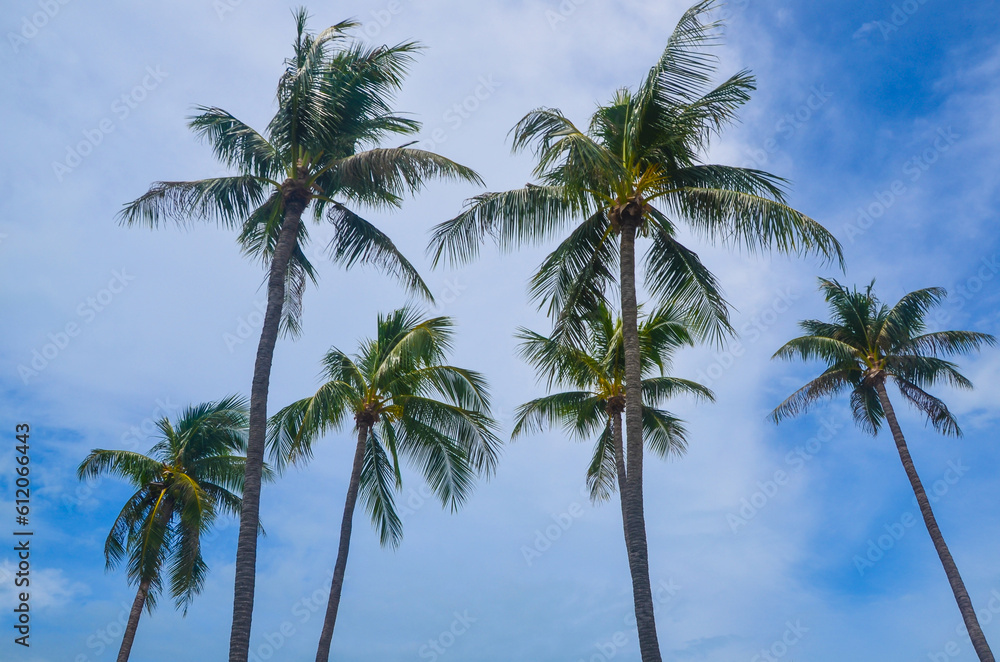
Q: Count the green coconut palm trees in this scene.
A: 6